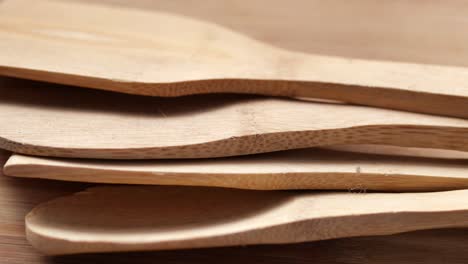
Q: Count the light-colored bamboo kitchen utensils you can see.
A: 4